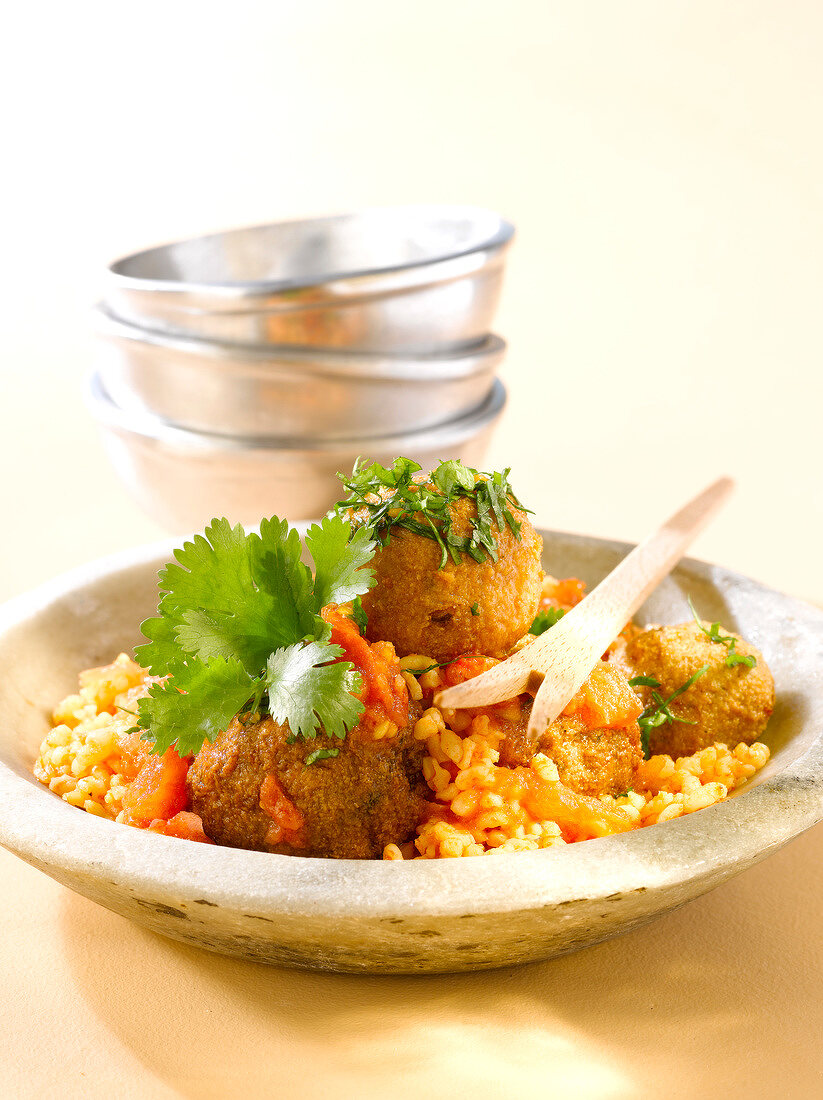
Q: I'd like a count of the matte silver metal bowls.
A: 3